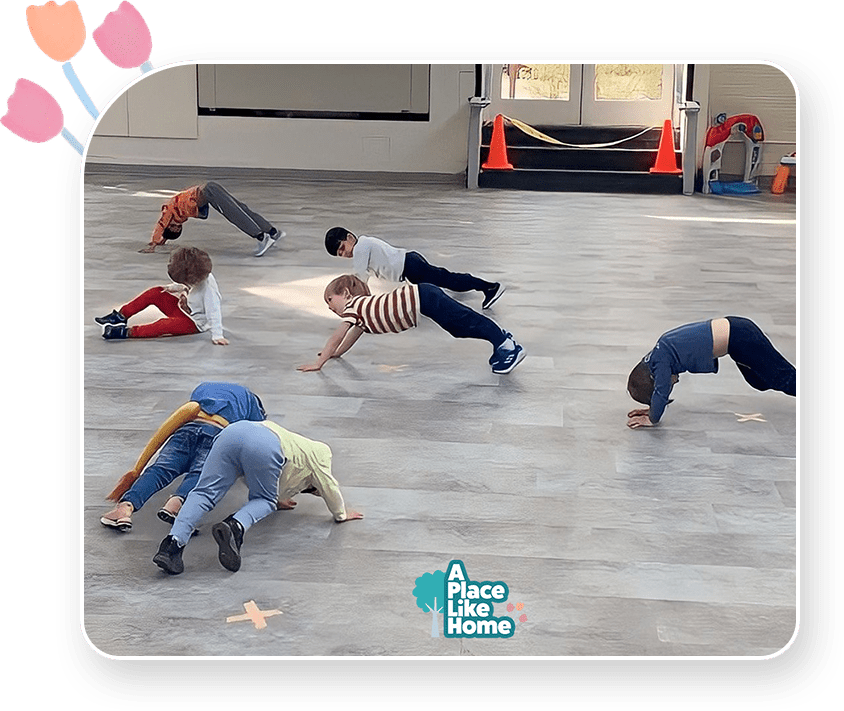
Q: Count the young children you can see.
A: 7